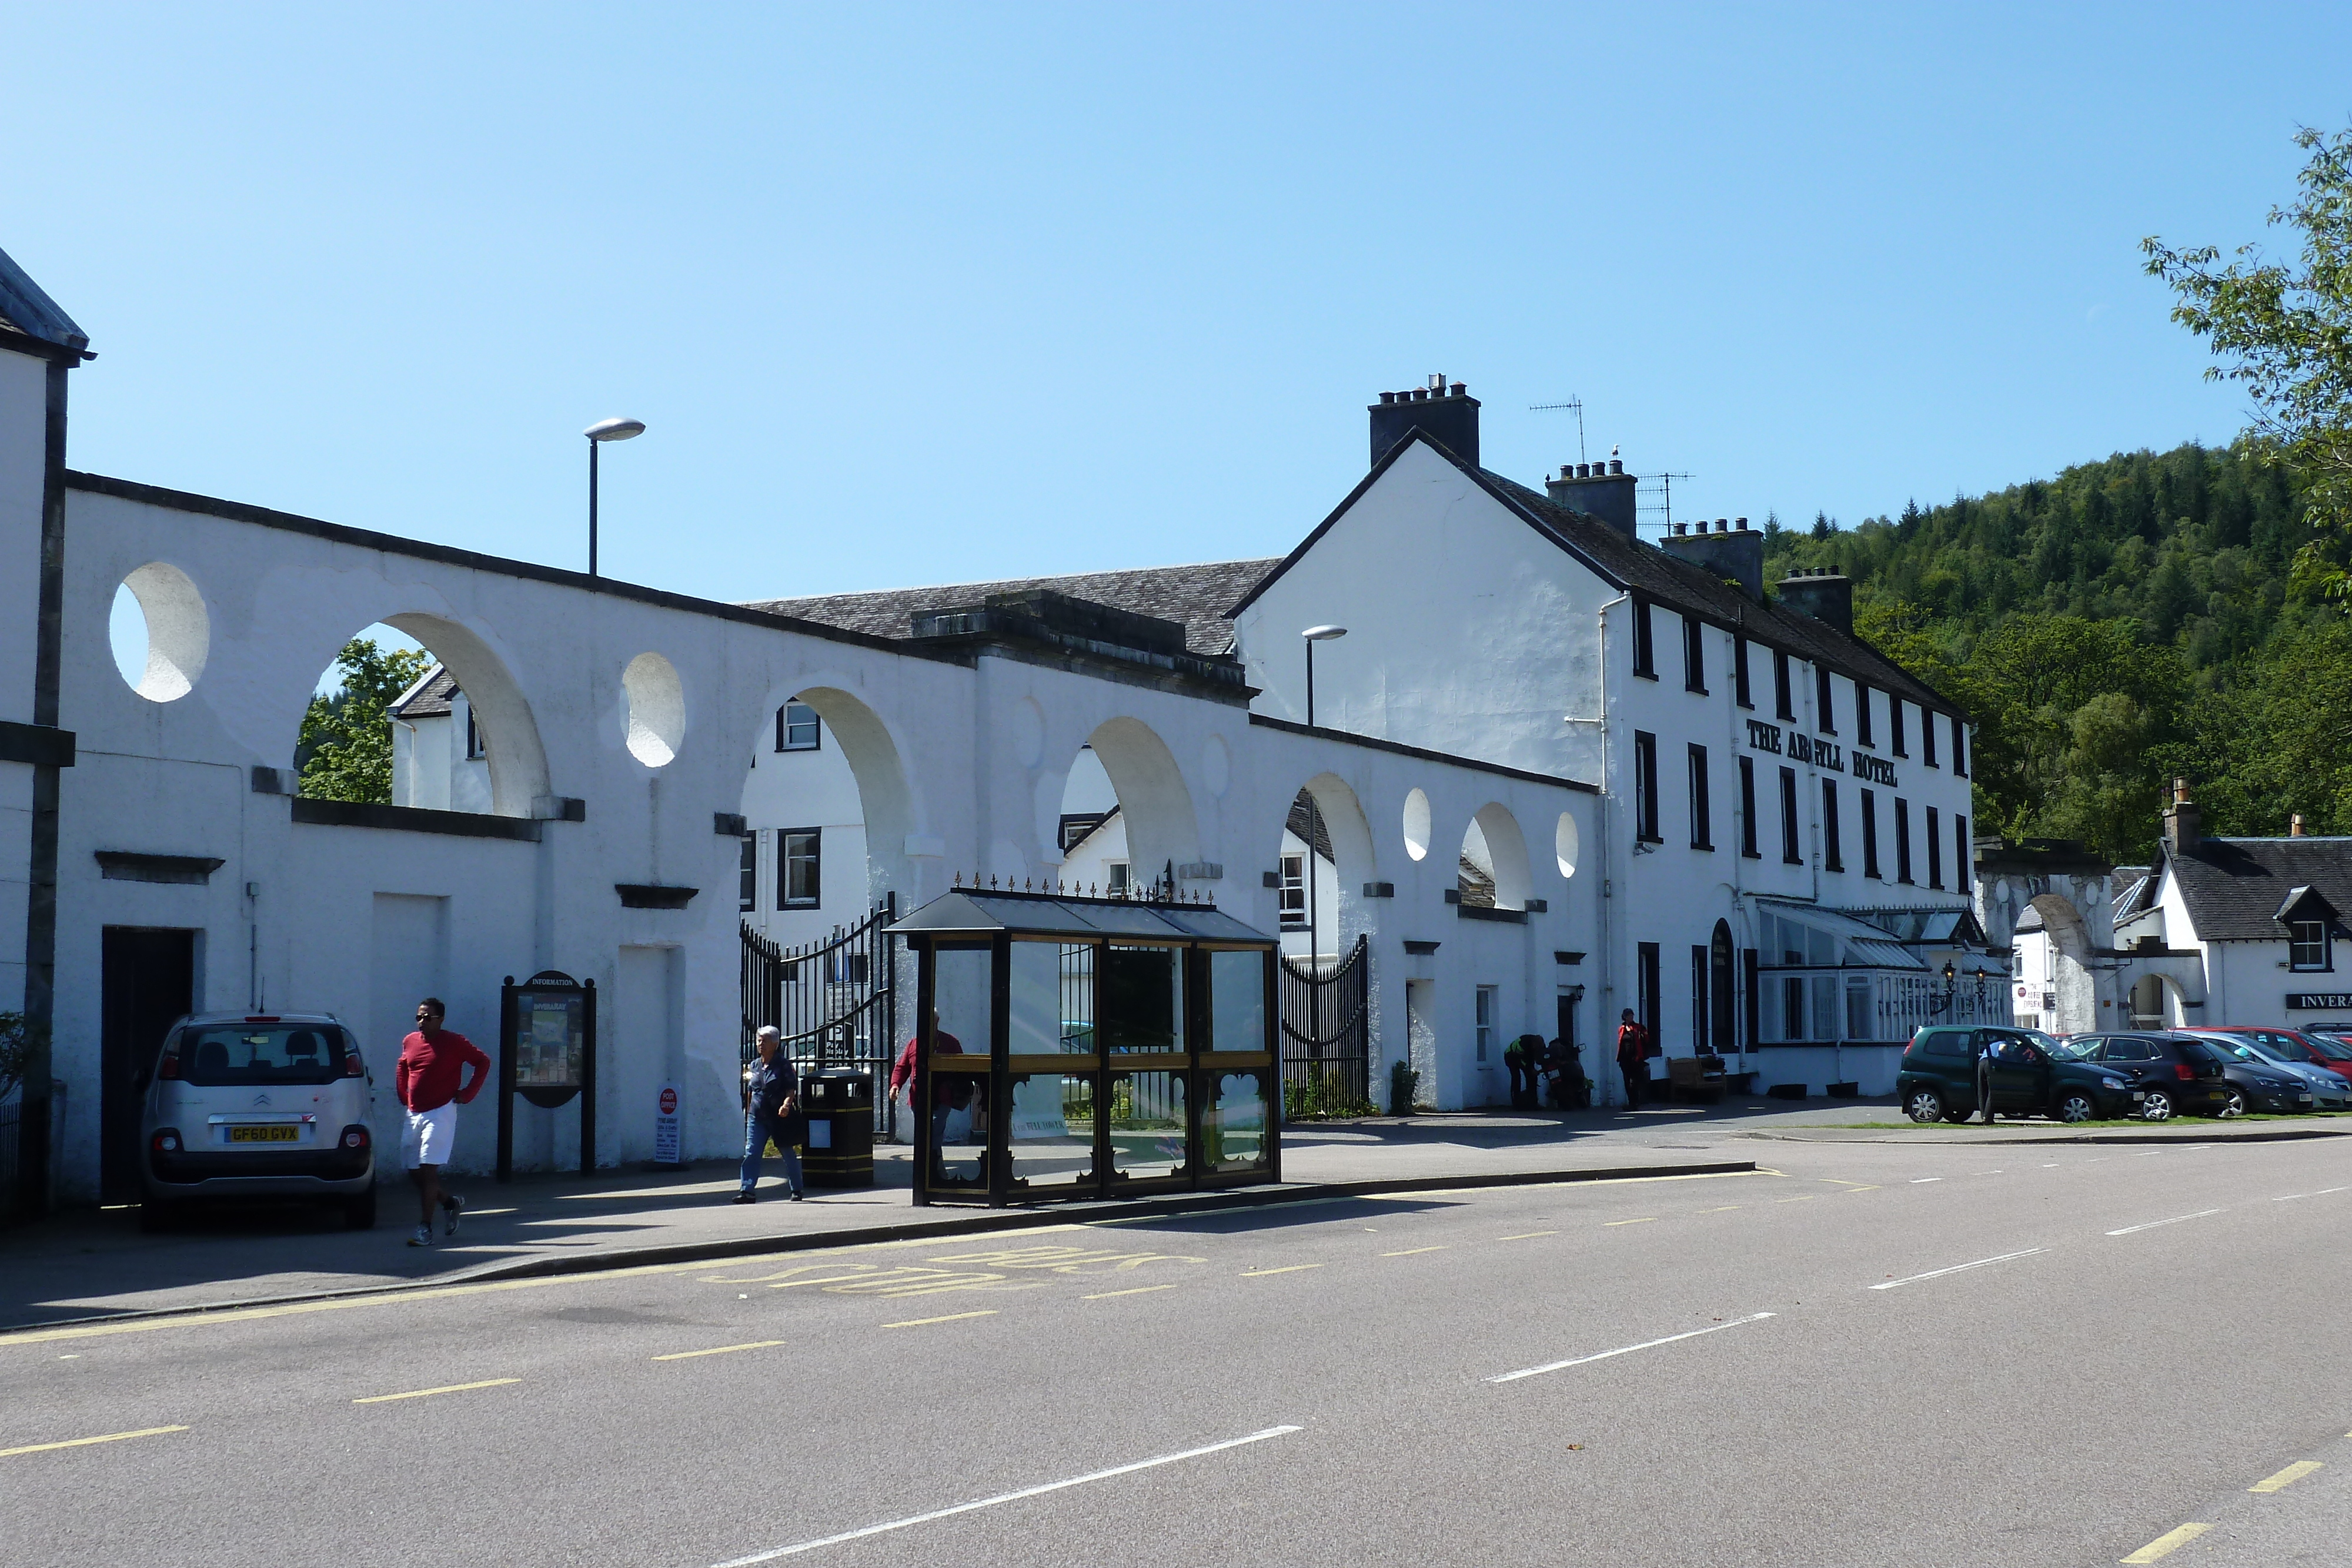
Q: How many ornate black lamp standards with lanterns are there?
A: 2